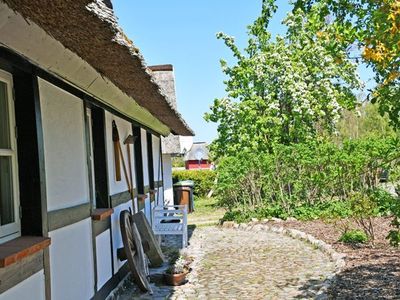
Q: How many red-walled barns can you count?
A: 1